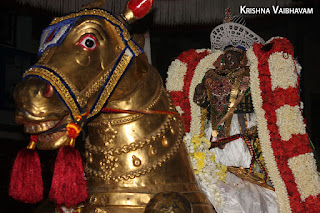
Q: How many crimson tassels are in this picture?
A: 2